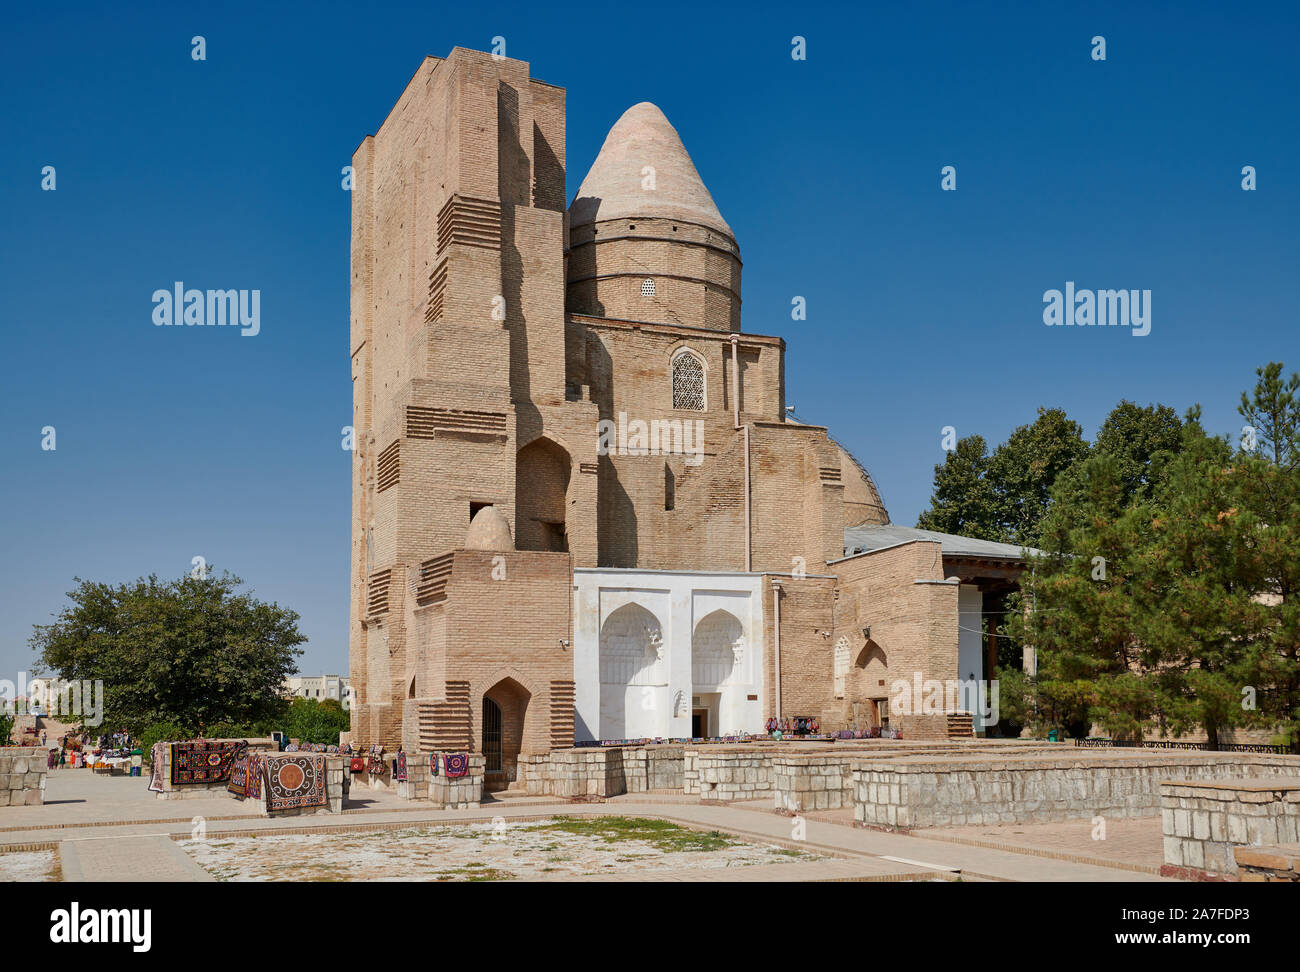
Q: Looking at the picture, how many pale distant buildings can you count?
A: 2